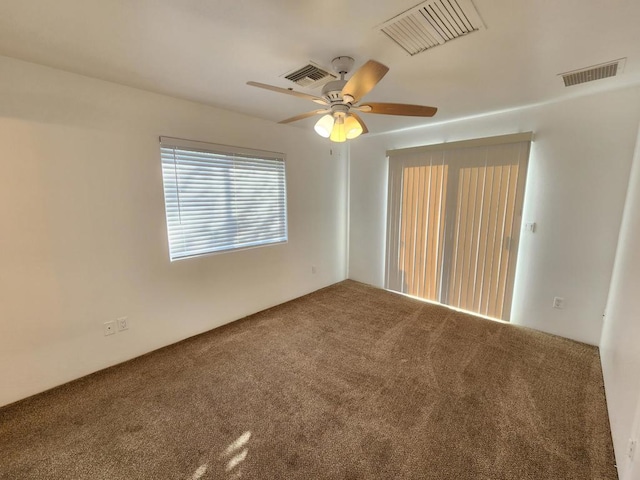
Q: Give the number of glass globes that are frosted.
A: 3